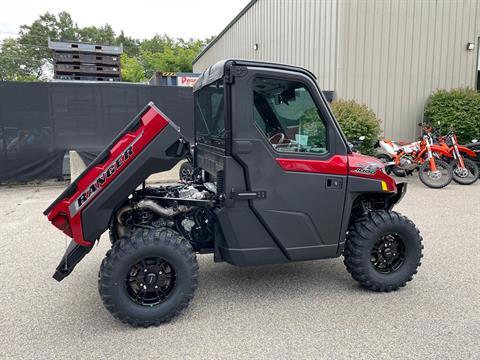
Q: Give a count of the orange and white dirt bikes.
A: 2